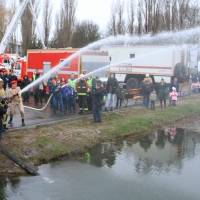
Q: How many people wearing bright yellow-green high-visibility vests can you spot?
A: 3